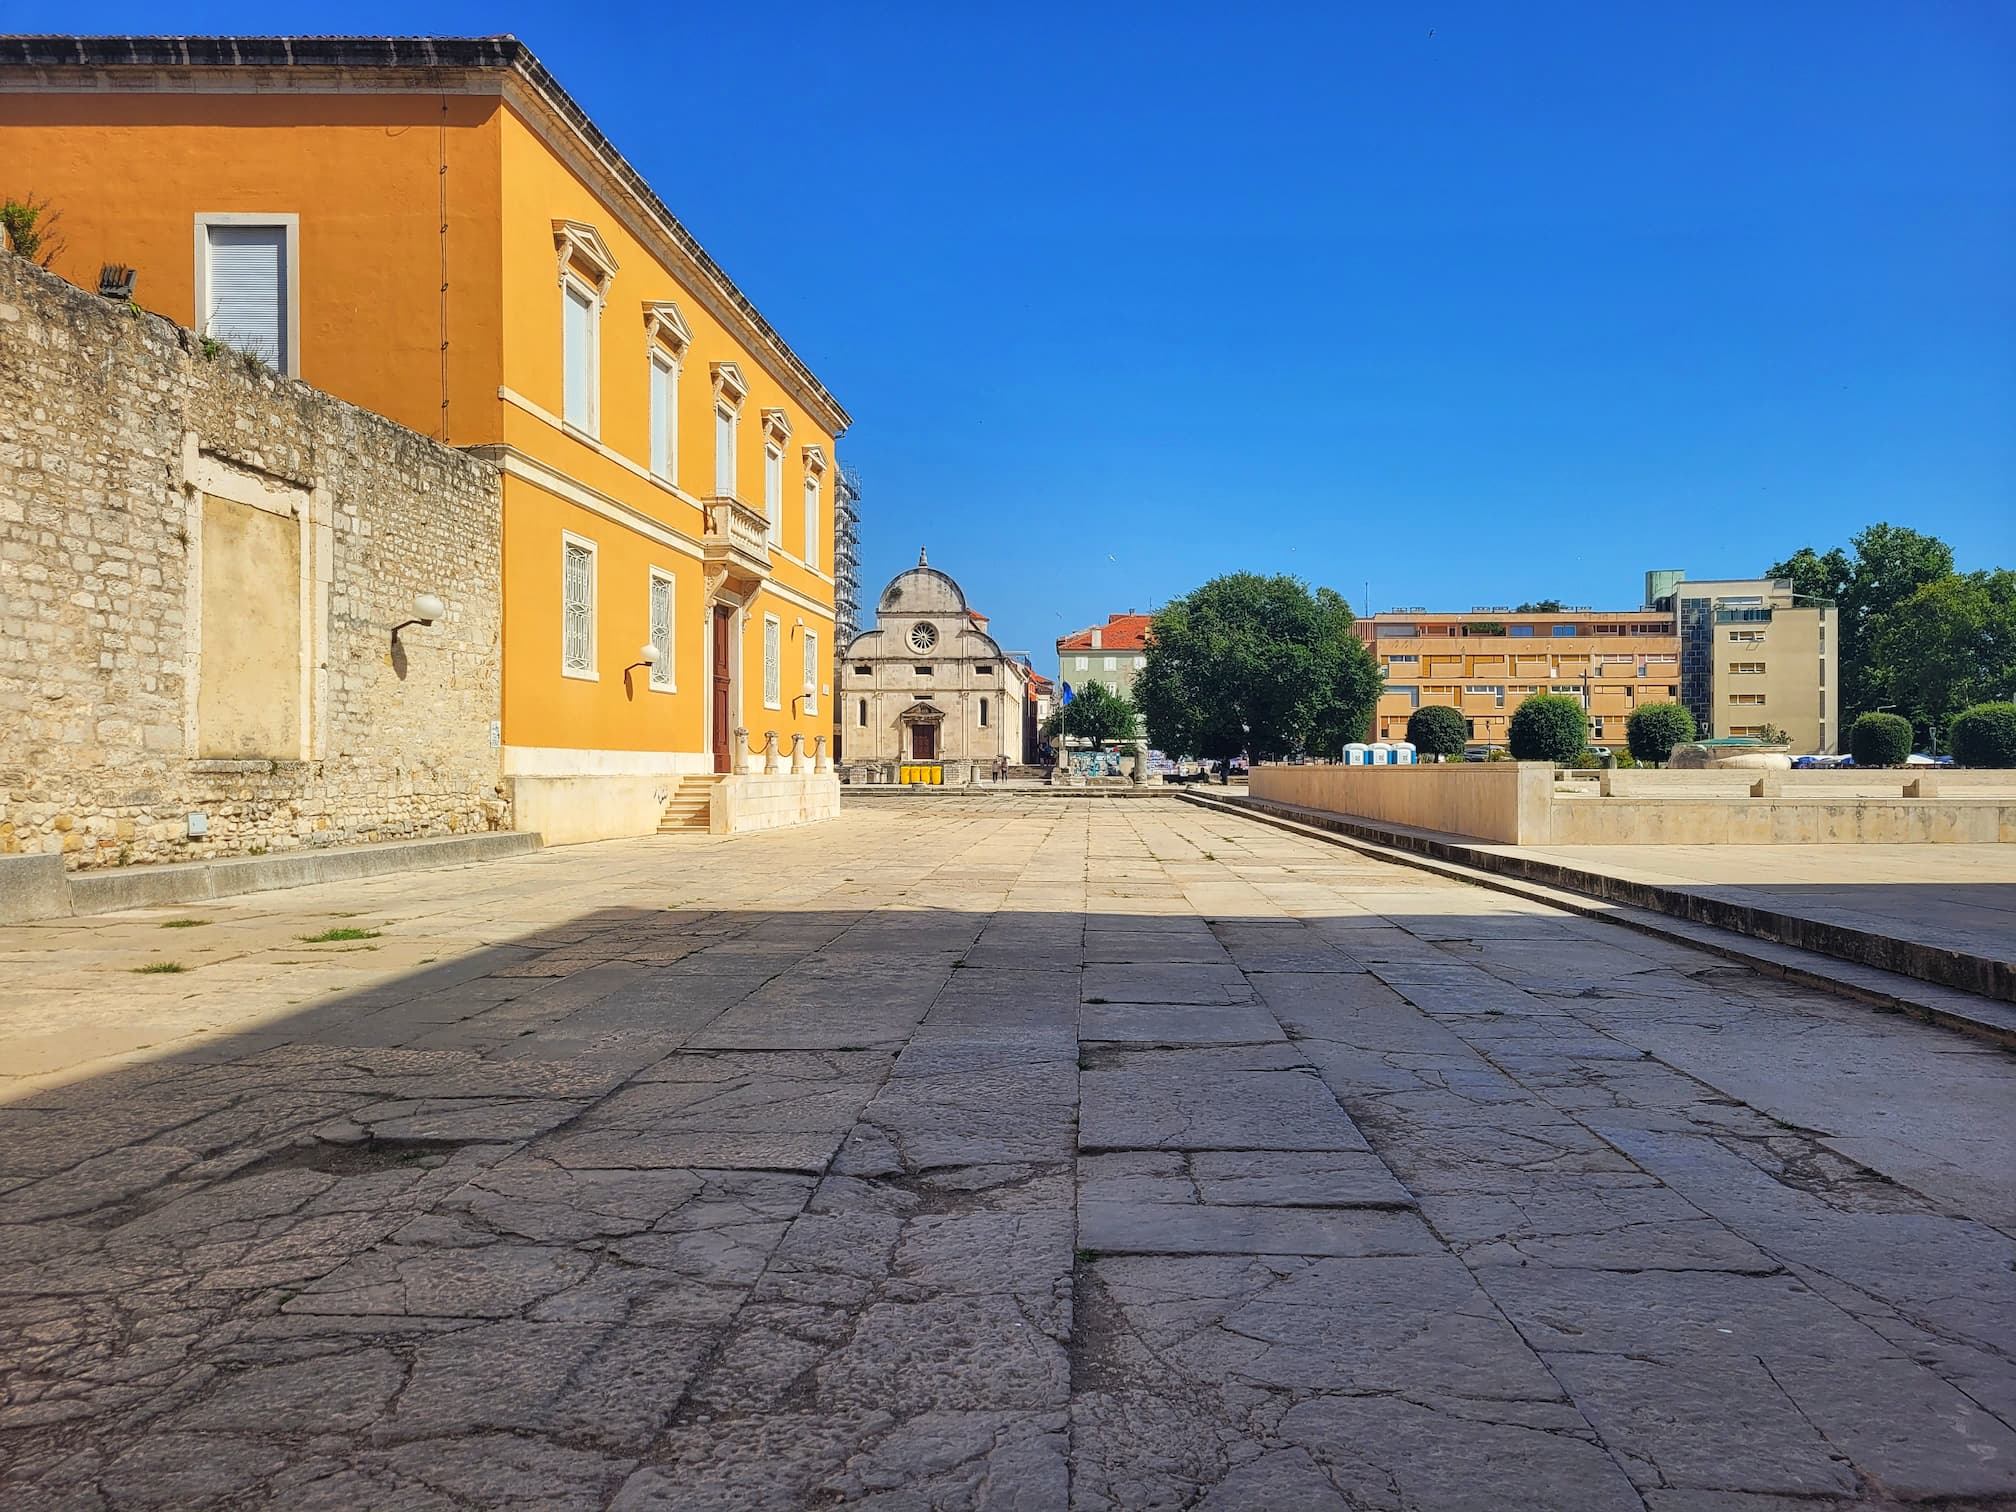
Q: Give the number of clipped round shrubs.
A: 5